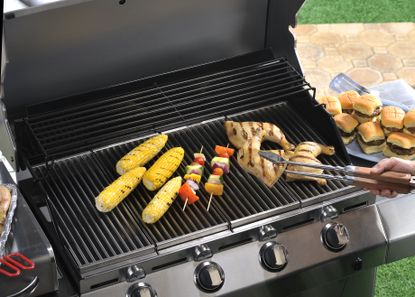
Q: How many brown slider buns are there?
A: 8